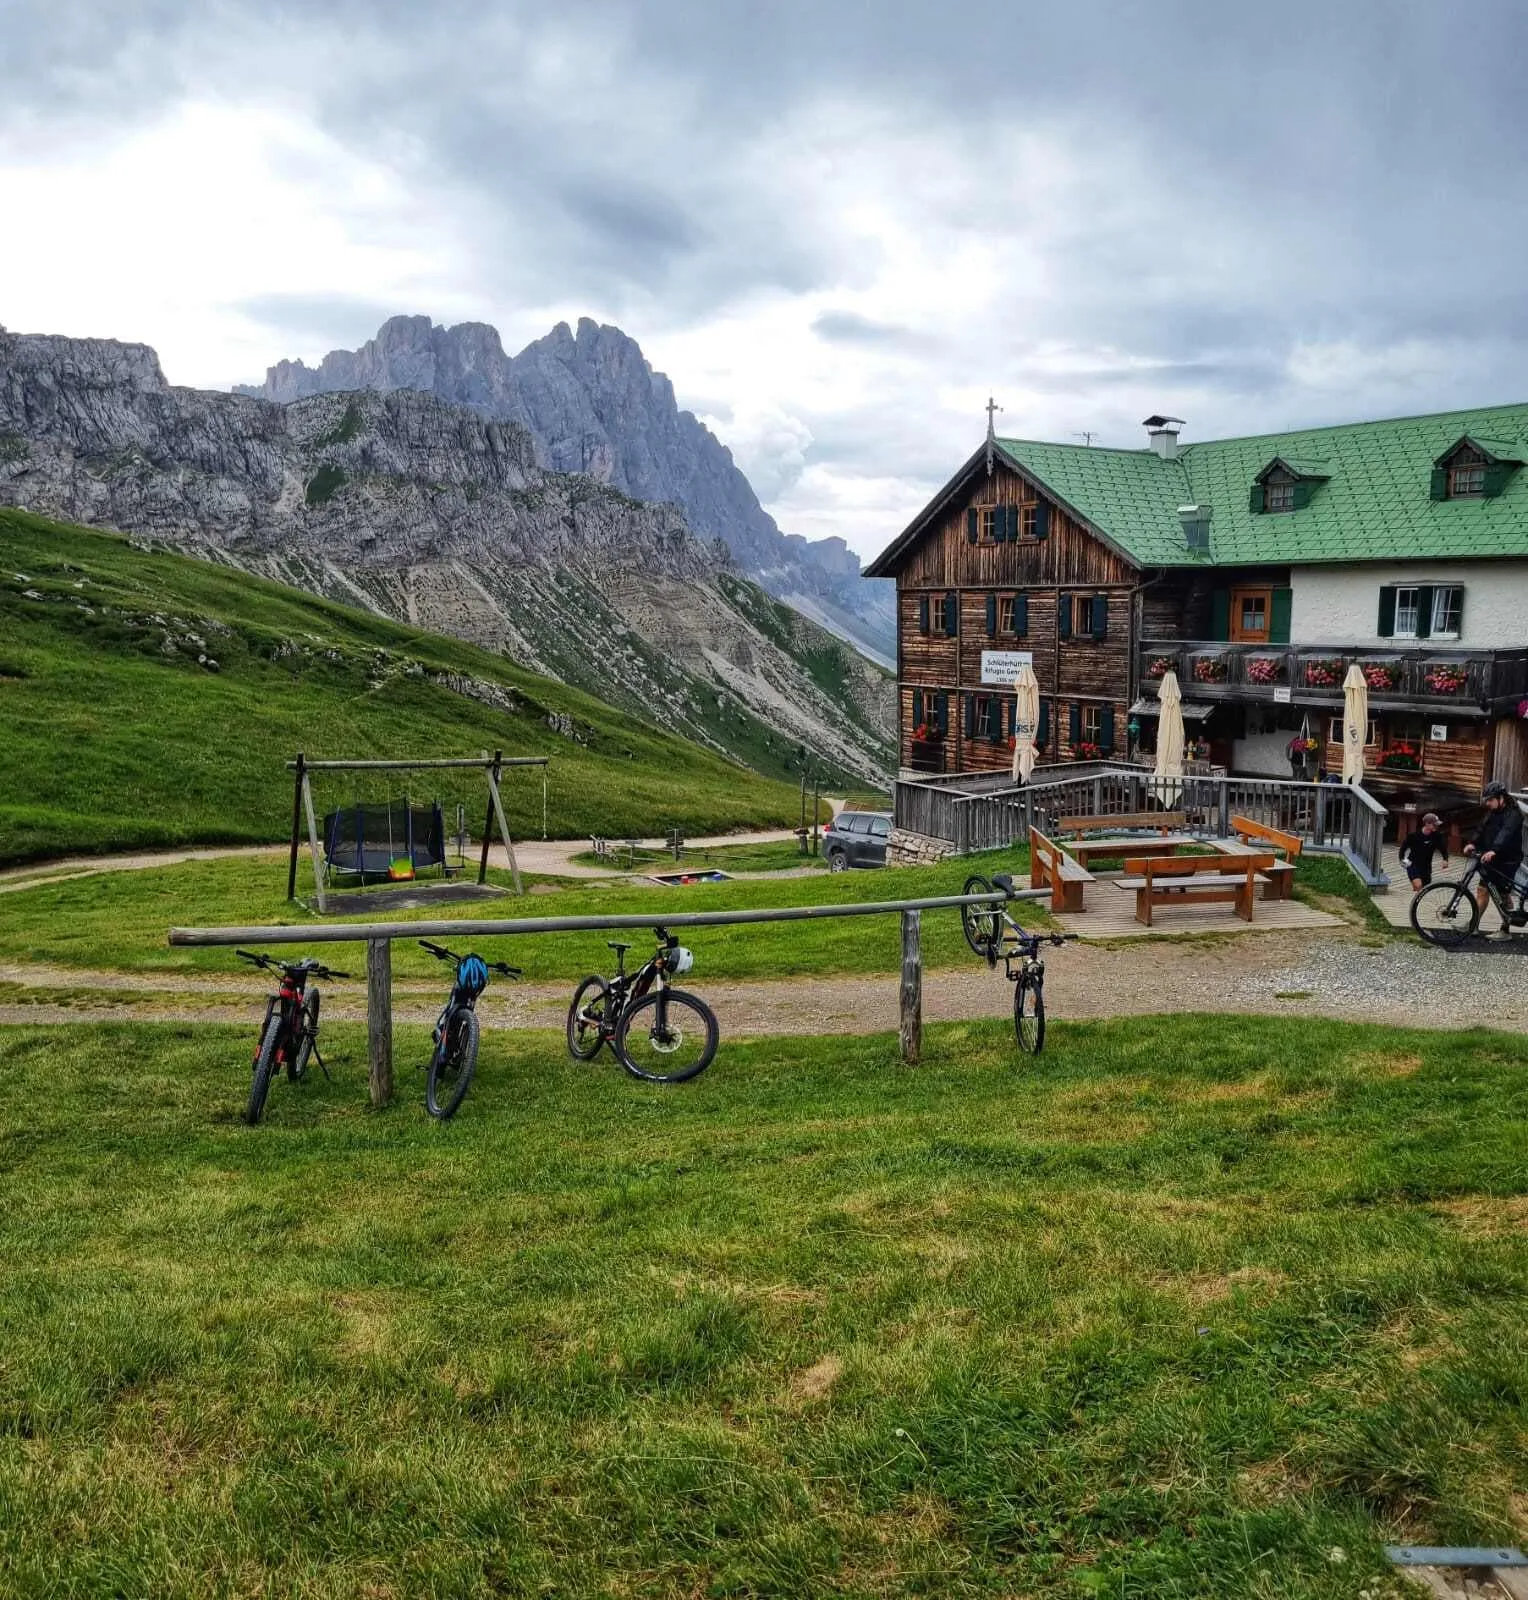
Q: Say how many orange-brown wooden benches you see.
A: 4